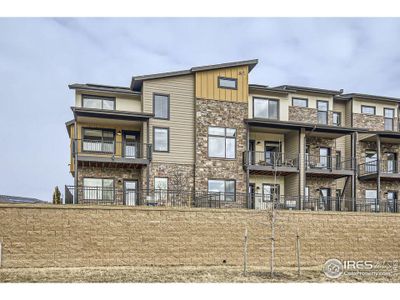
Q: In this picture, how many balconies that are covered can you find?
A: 4